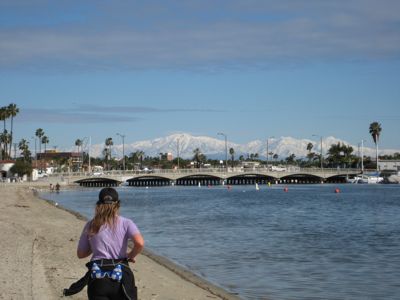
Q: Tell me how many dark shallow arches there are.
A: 6